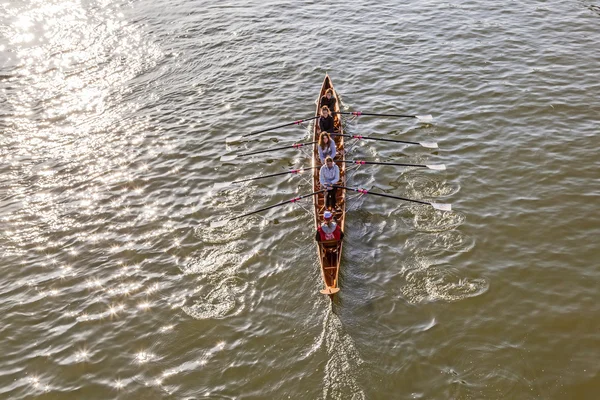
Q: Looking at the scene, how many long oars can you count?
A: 8